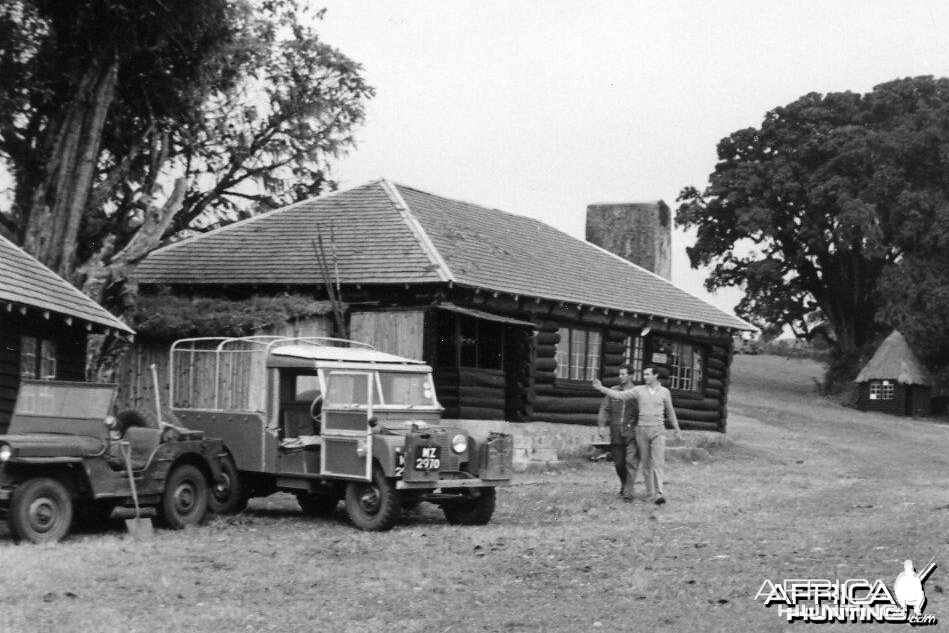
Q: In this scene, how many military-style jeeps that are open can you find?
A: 1